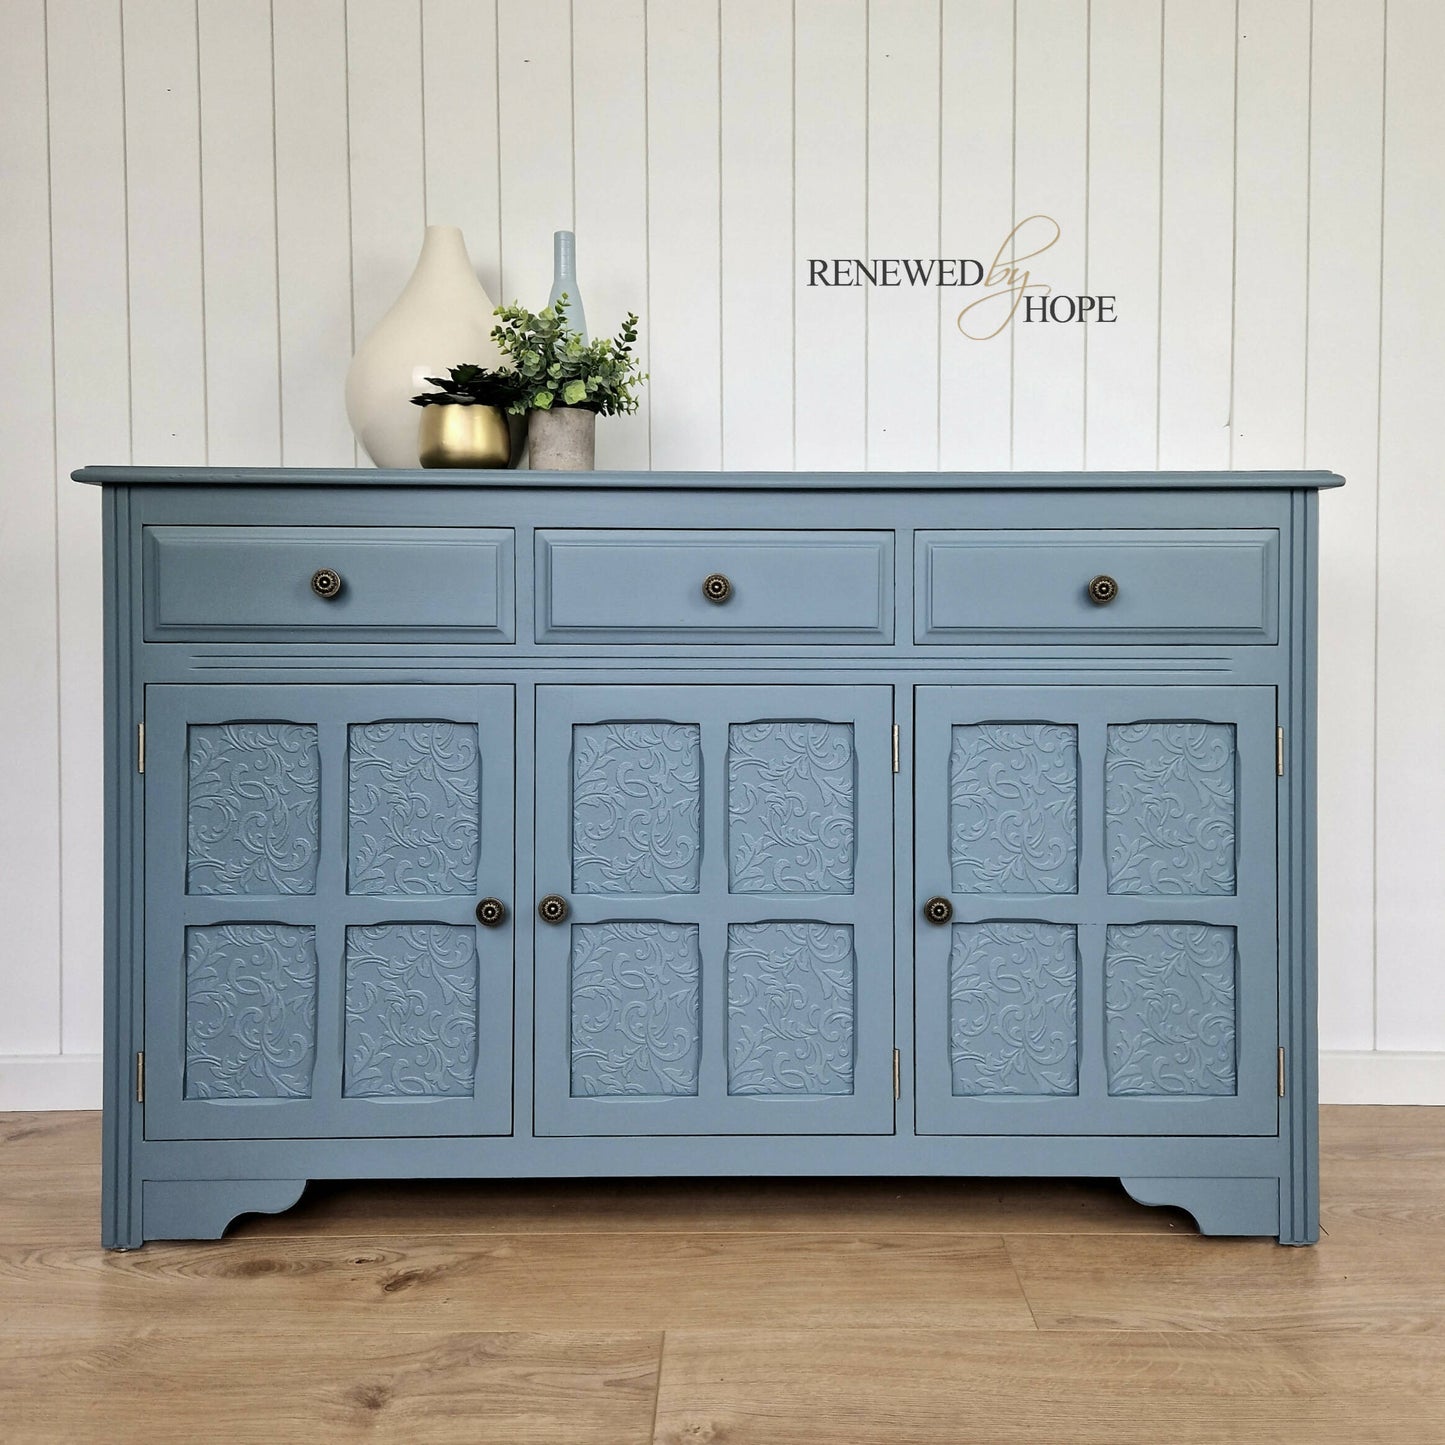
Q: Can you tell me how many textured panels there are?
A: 12